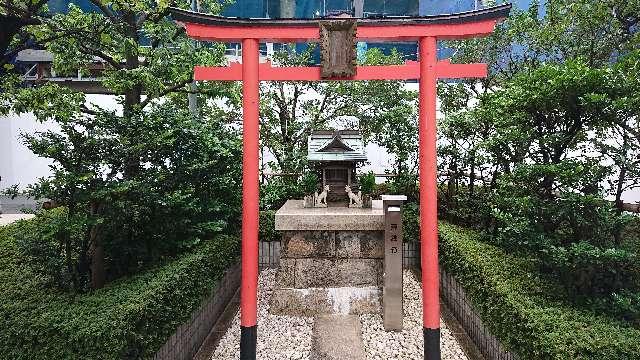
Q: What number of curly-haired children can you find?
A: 0